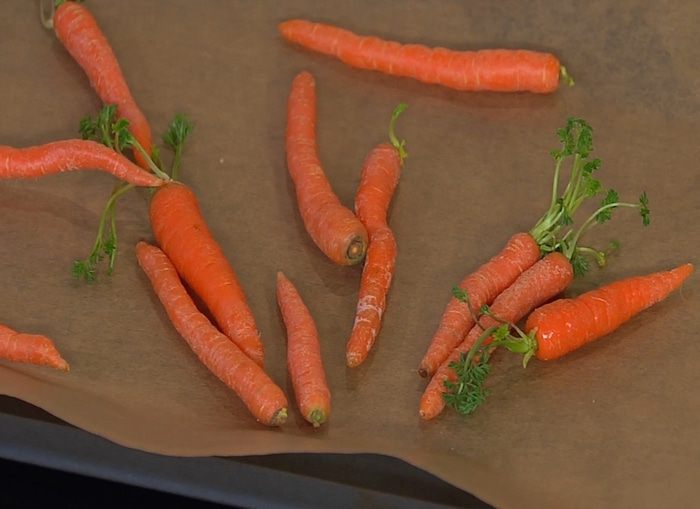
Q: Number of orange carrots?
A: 12